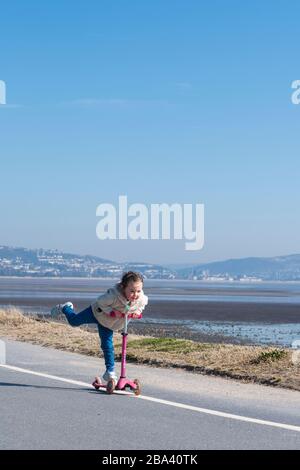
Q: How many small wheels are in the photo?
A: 3